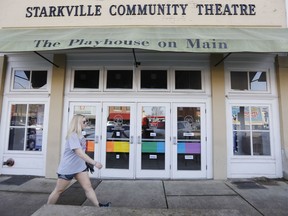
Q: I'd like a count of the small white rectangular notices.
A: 6